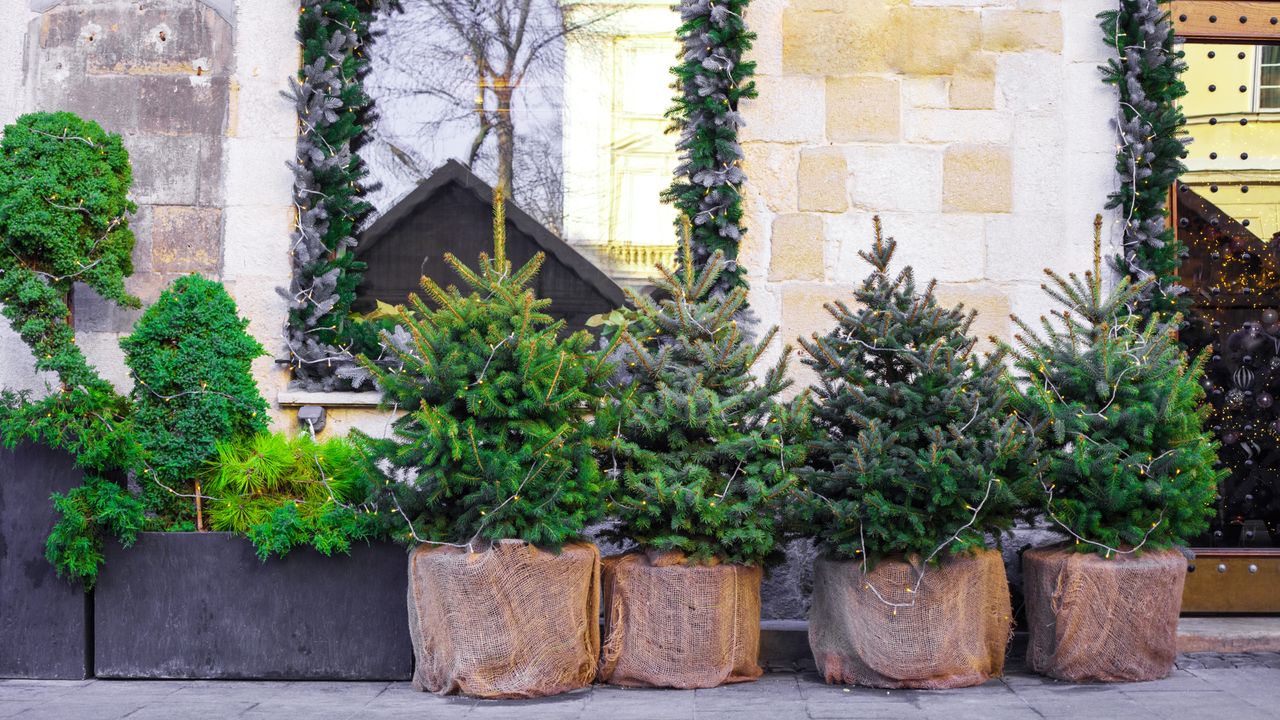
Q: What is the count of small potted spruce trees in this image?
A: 4